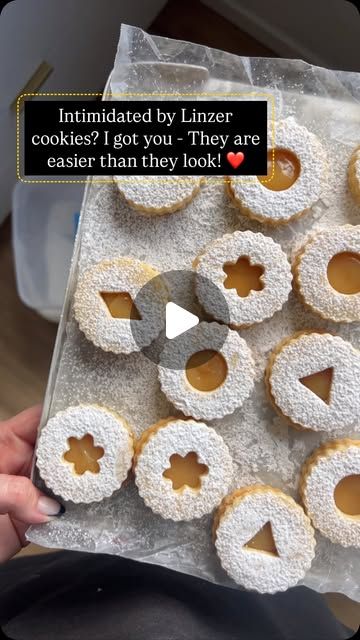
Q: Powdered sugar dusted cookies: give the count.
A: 12